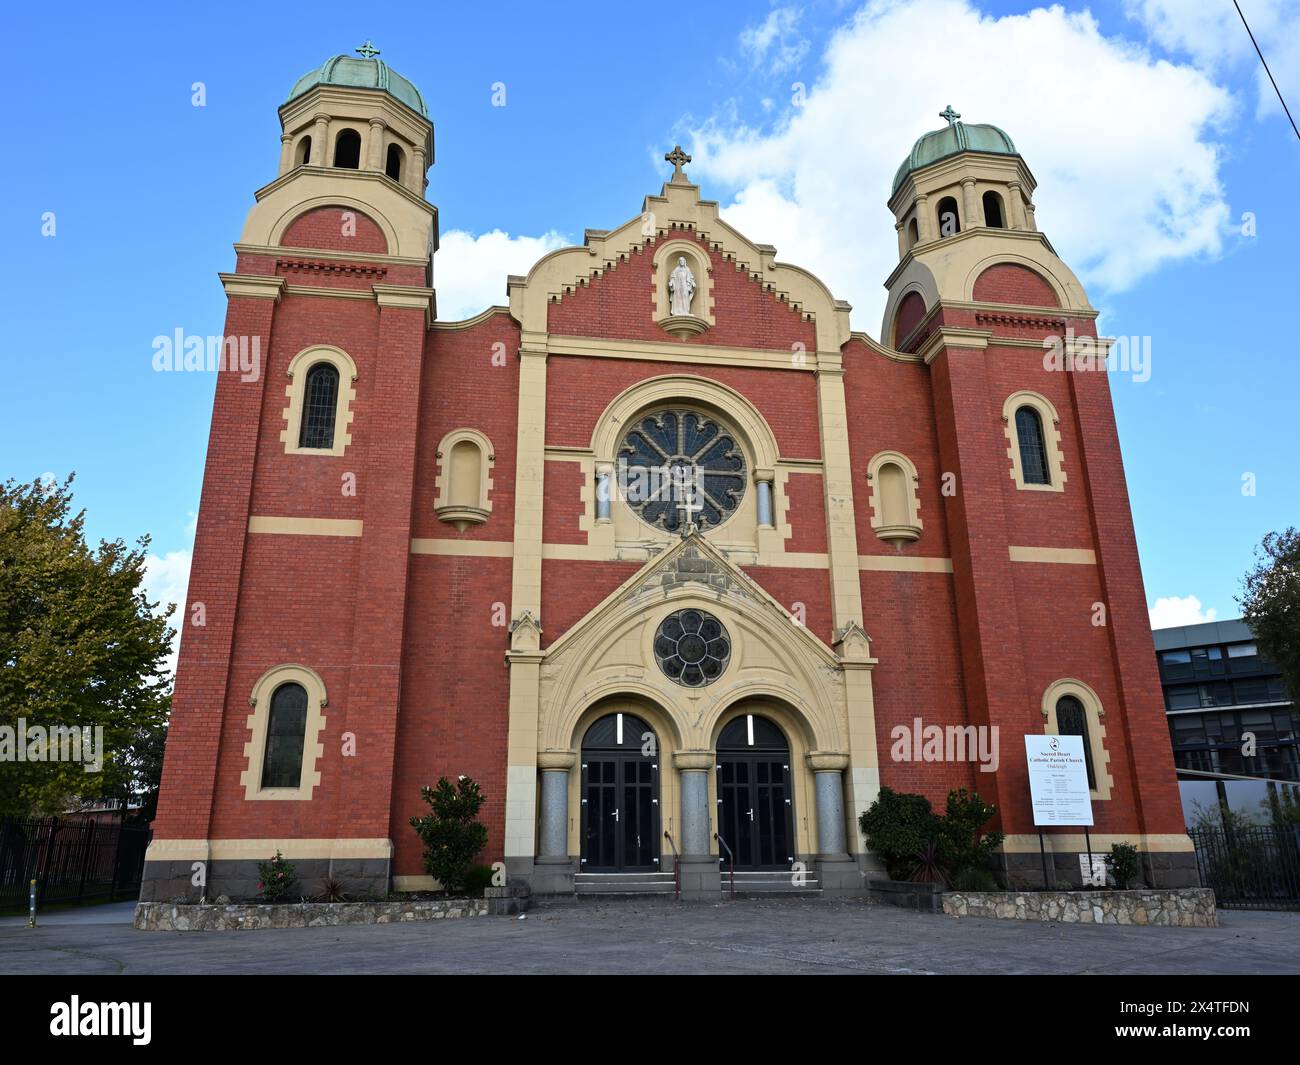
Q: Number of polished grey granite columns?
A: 5